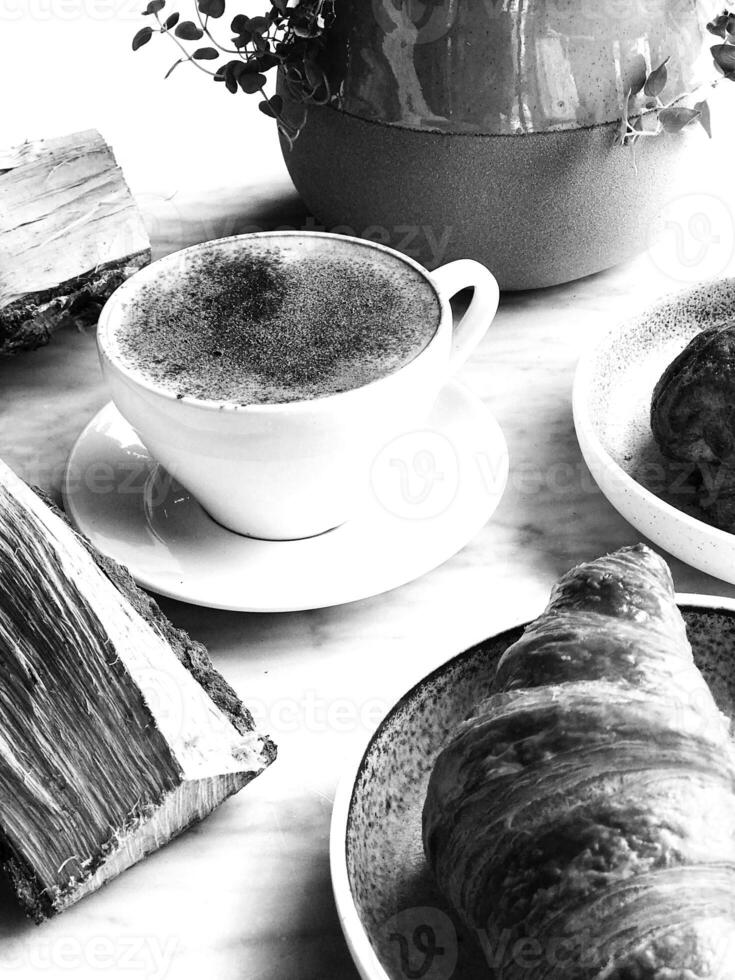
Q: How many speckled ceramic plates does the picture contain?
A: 2